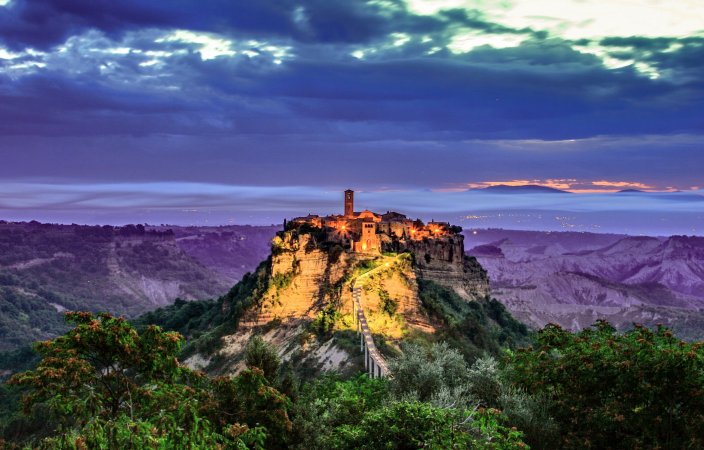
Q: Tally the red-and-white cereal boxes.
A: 0